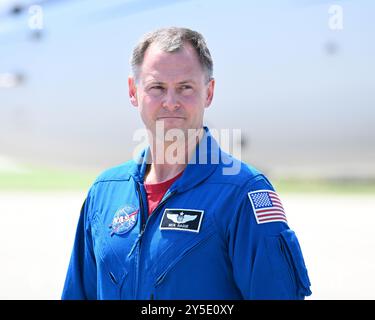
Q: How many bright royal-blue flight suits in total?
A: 1